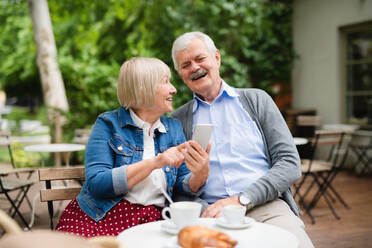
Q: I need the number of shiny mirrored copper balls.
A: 0